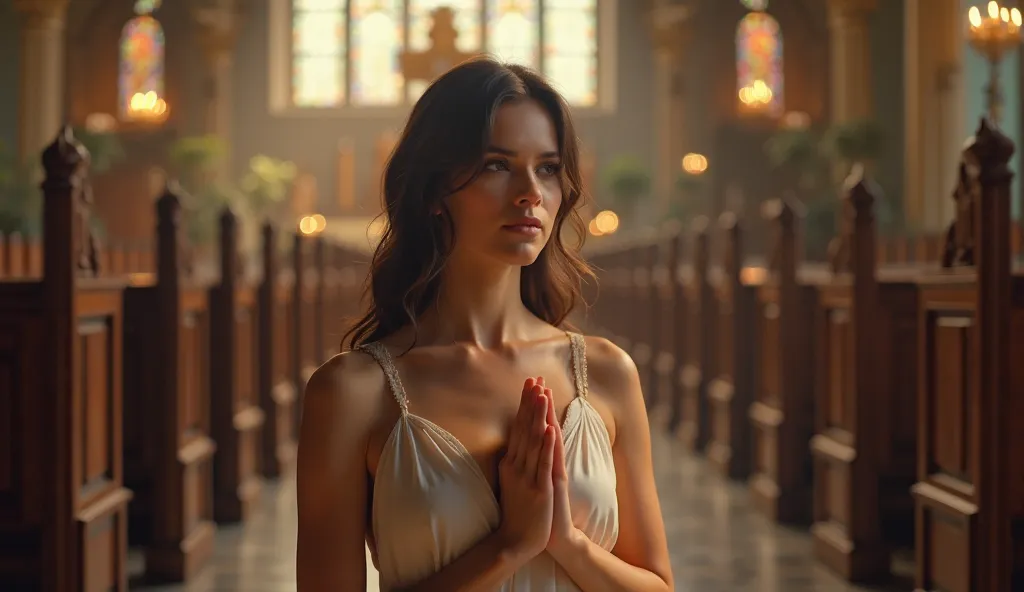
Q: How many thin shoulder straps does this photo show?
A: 2